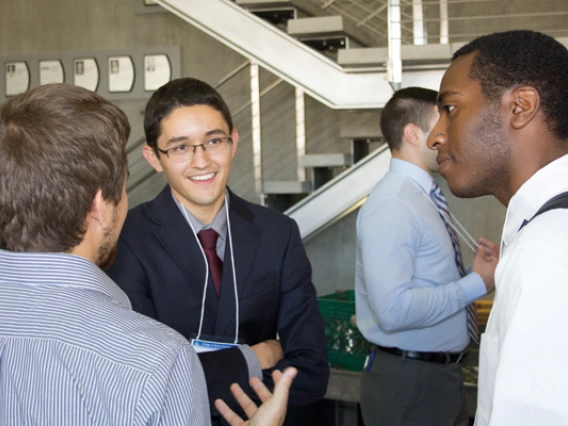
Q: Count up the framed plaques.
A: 5